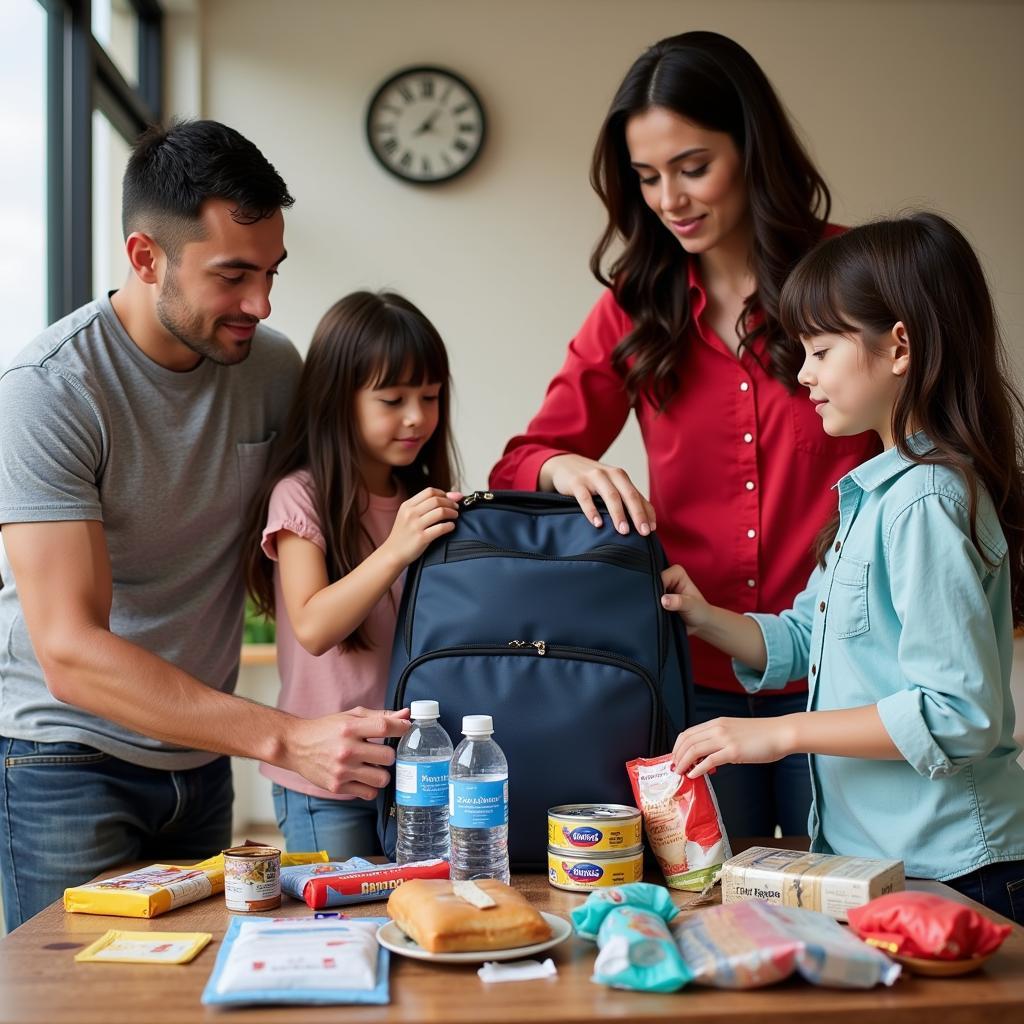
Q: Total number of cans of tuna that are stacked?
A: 2